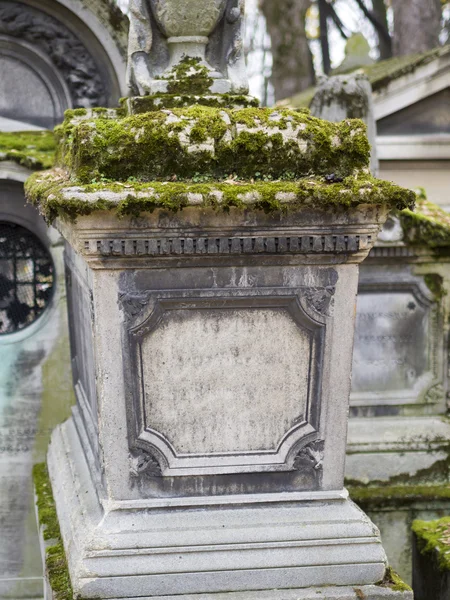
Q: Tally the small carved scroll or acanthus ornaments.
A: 4